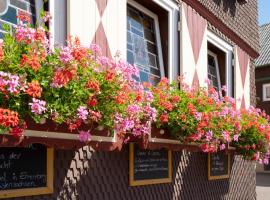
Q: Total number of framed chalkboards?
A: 3